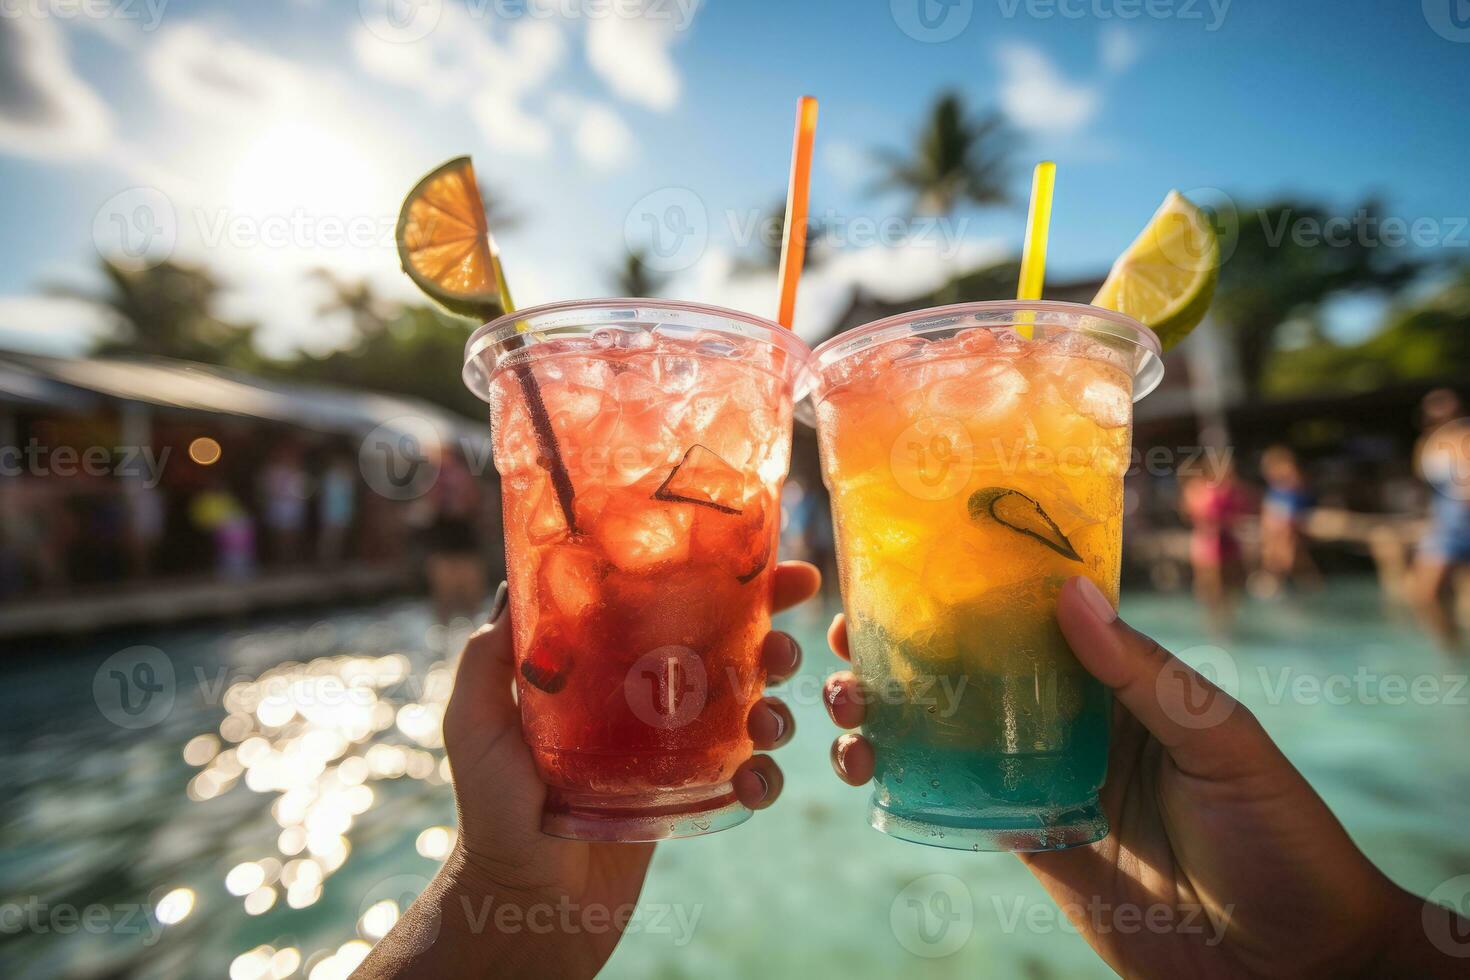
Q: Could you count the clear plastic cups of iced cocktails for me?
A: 2